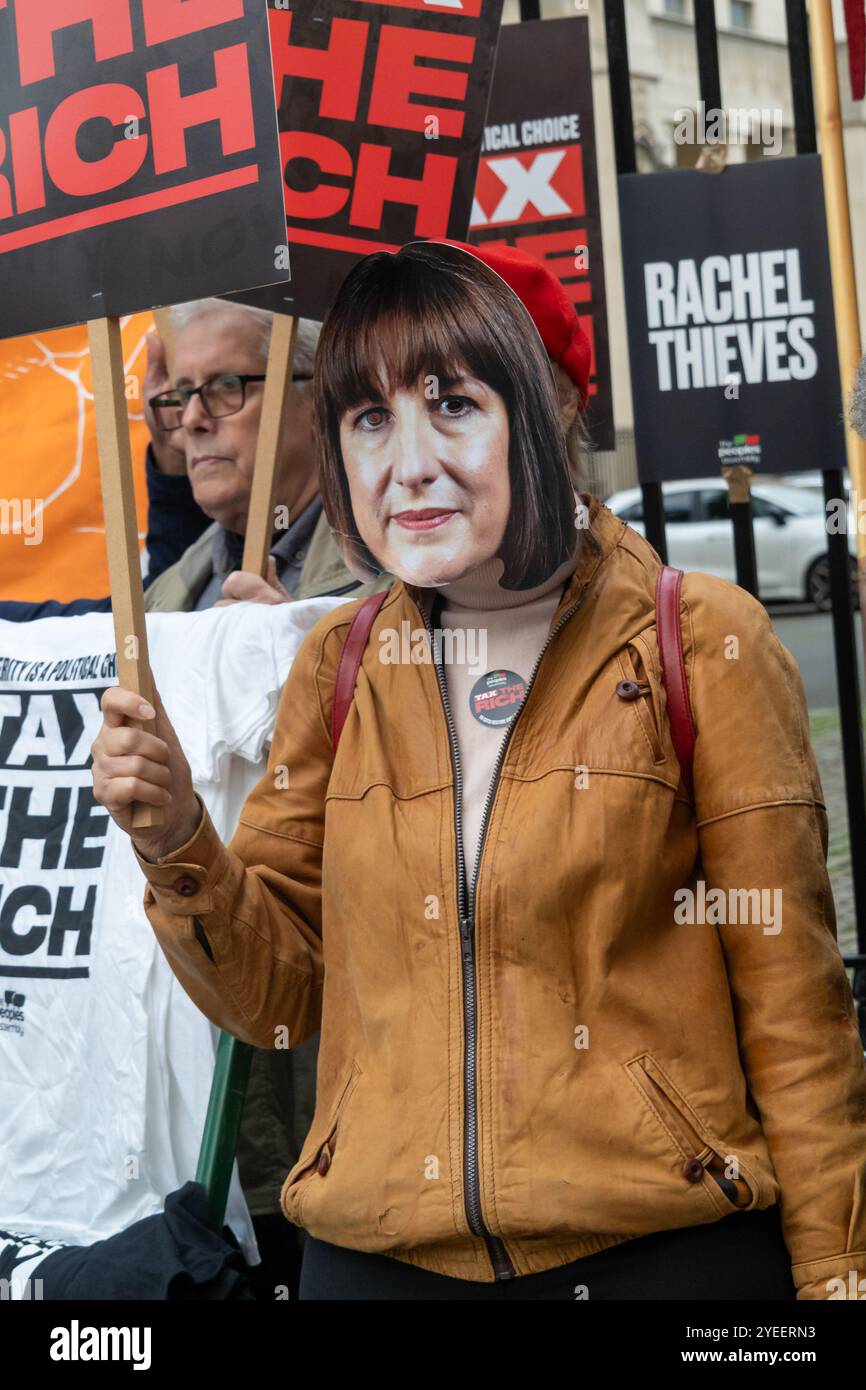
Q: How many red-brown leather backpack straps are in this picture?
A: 2